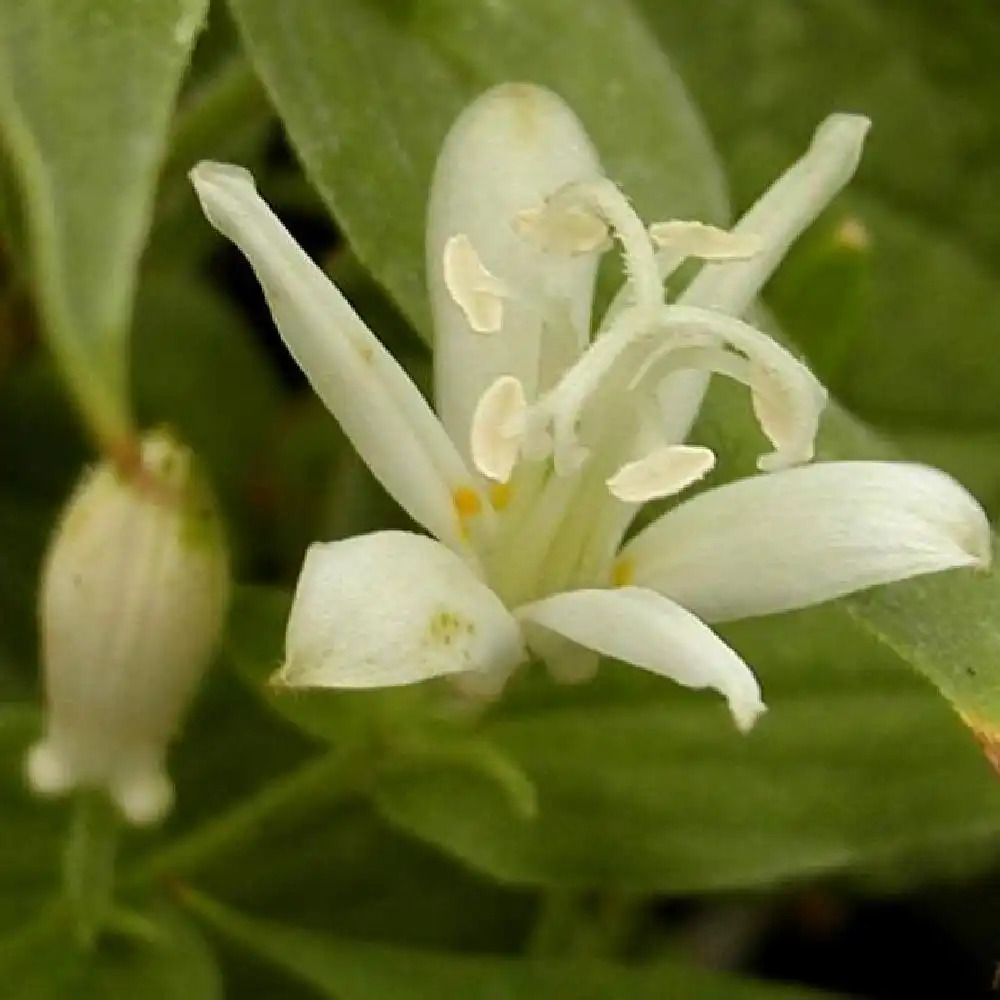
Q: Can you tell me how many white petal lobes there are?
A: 6